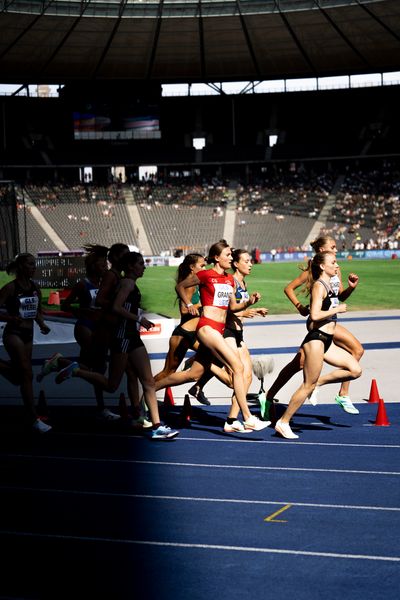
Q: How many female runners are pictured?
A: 9